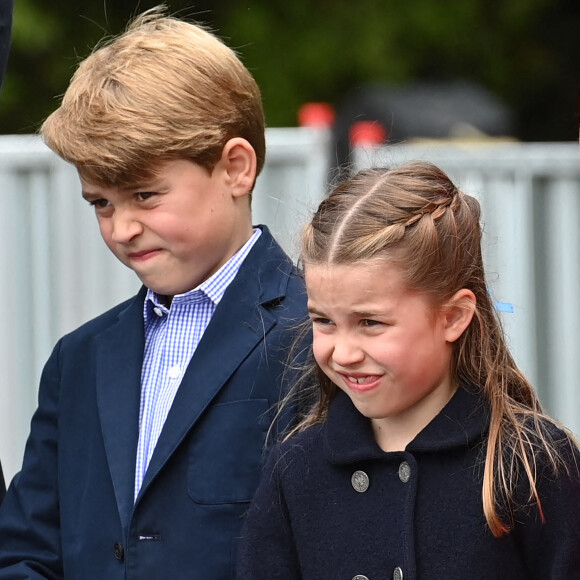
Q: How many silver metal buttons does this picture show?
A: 4